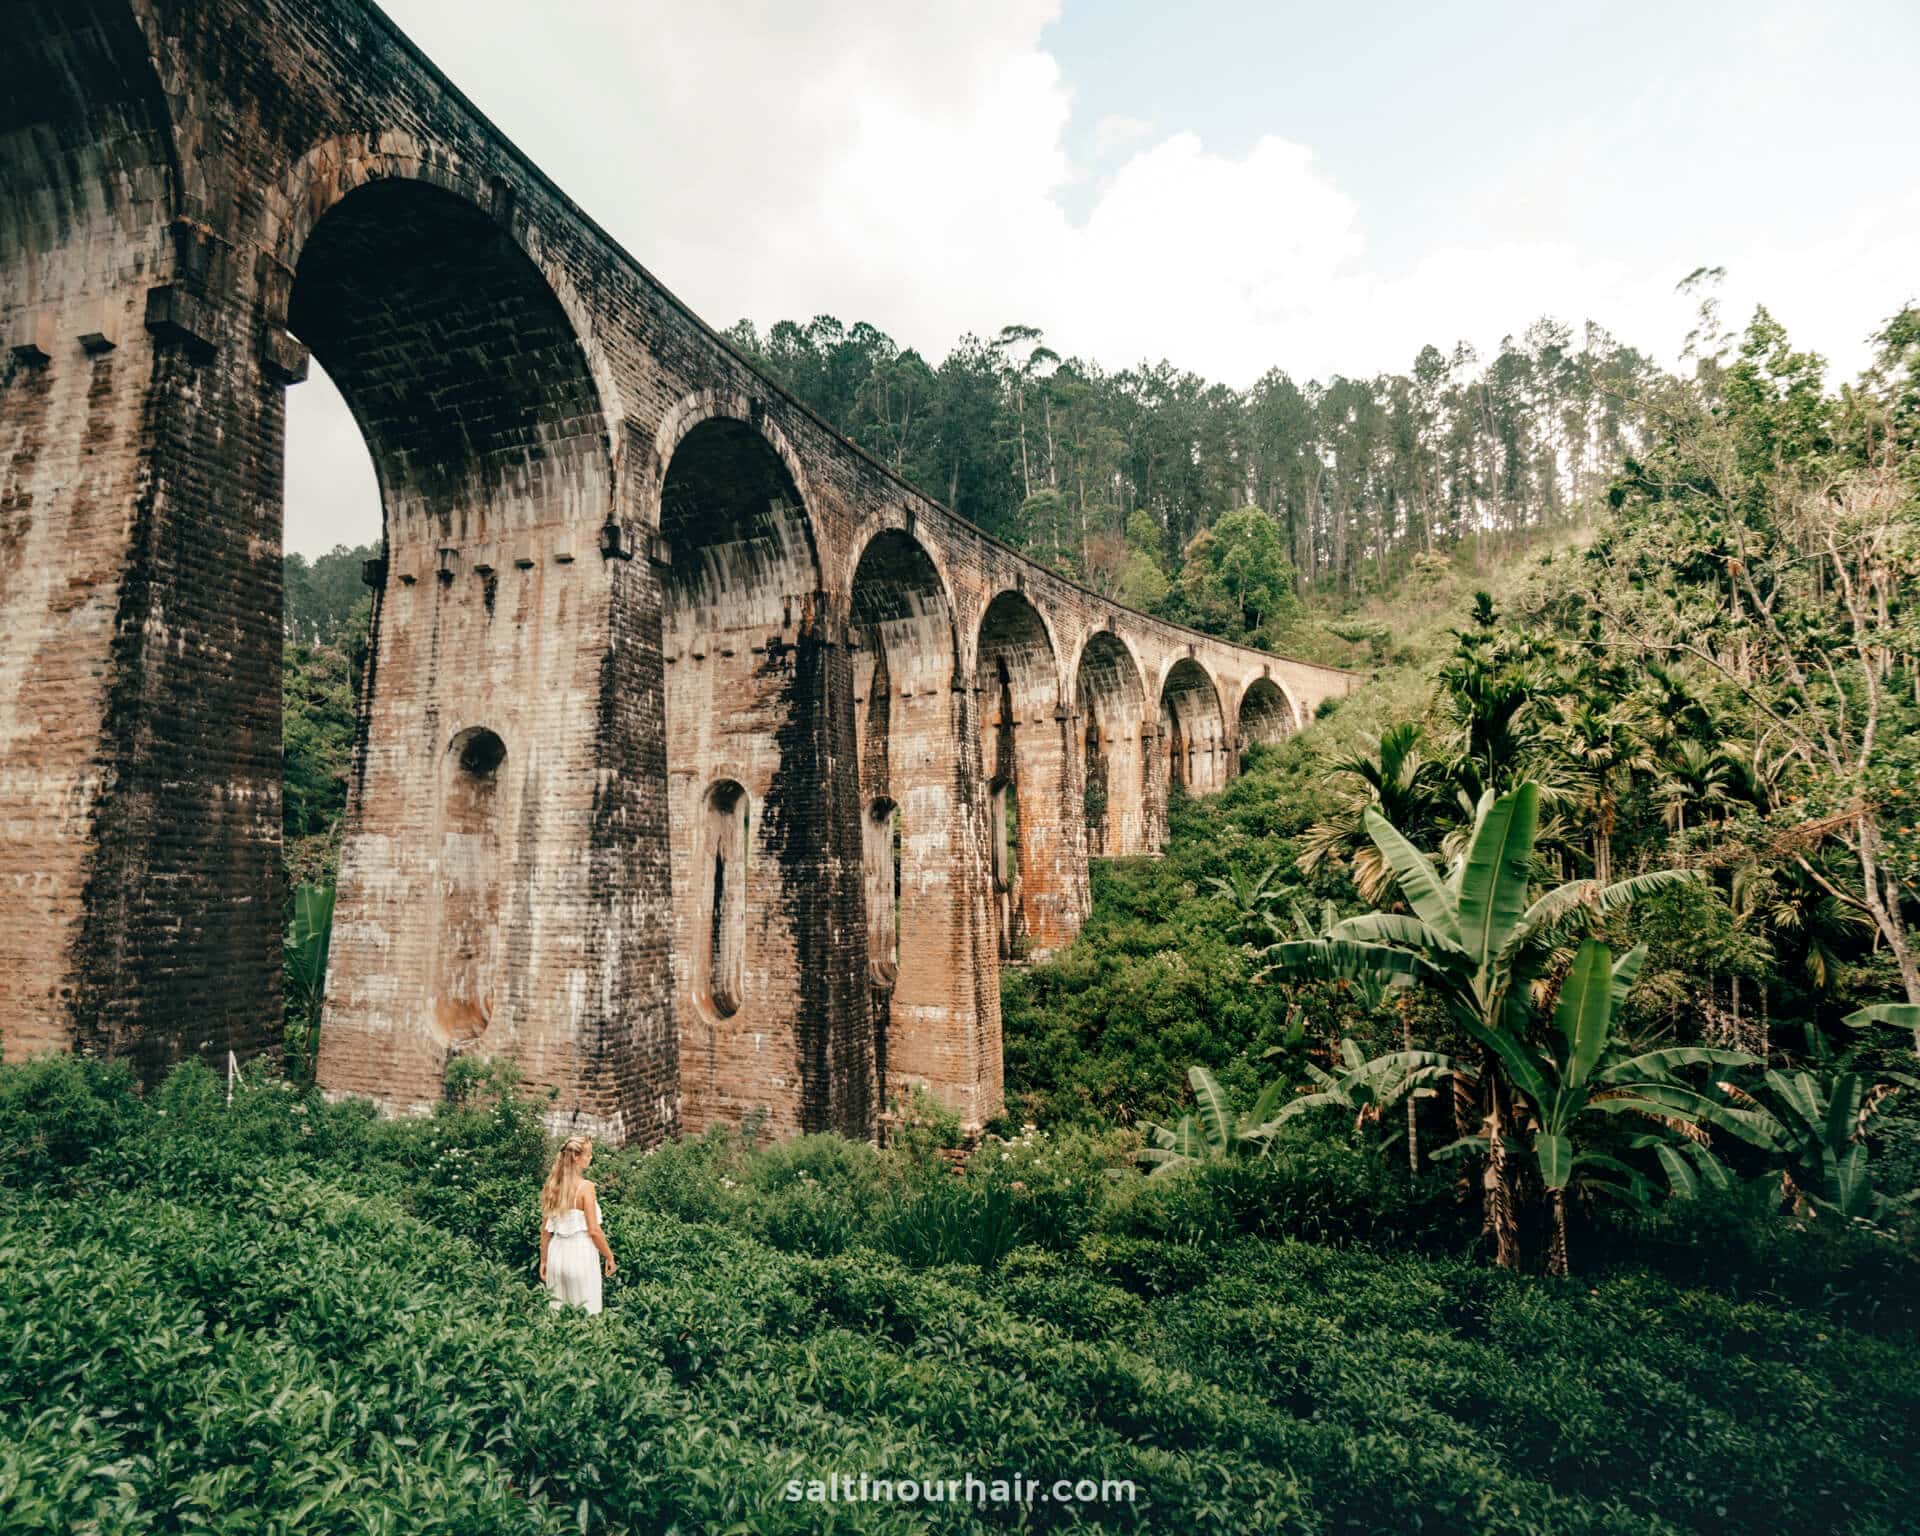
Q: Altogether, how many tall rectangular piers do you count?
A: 7